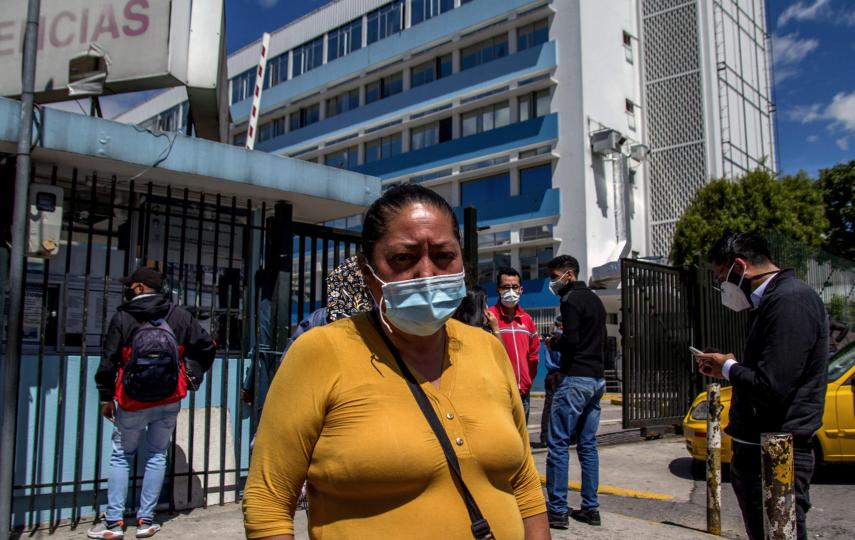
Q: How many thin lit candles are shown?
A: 0